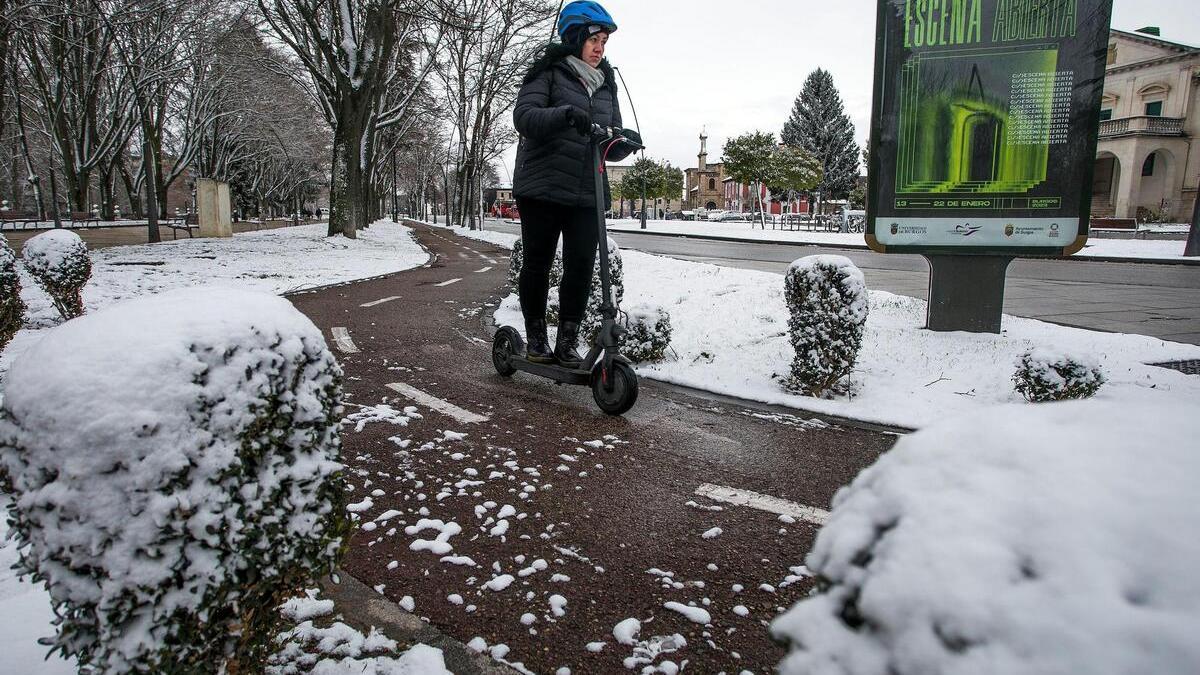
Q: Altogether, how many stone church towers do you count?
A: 1